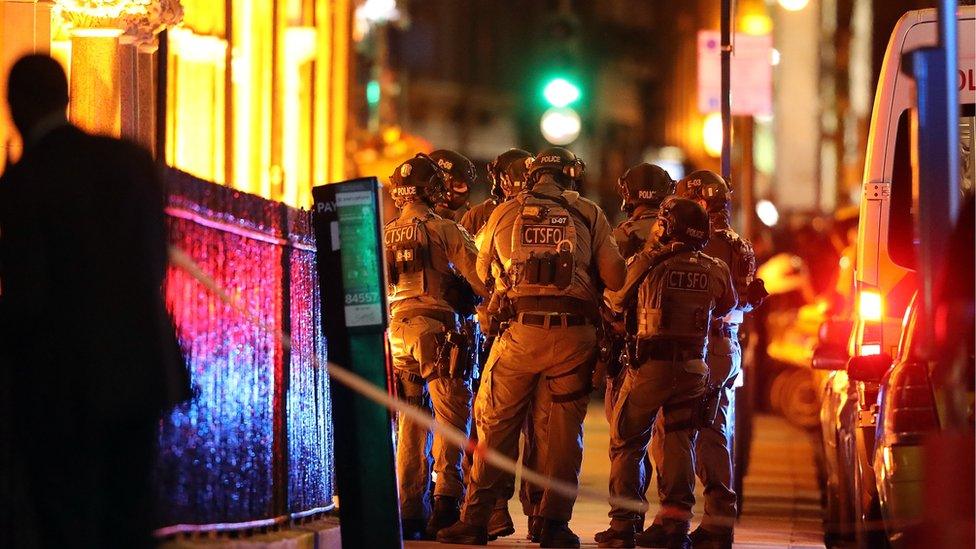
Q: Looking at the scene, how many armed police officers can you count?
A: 7